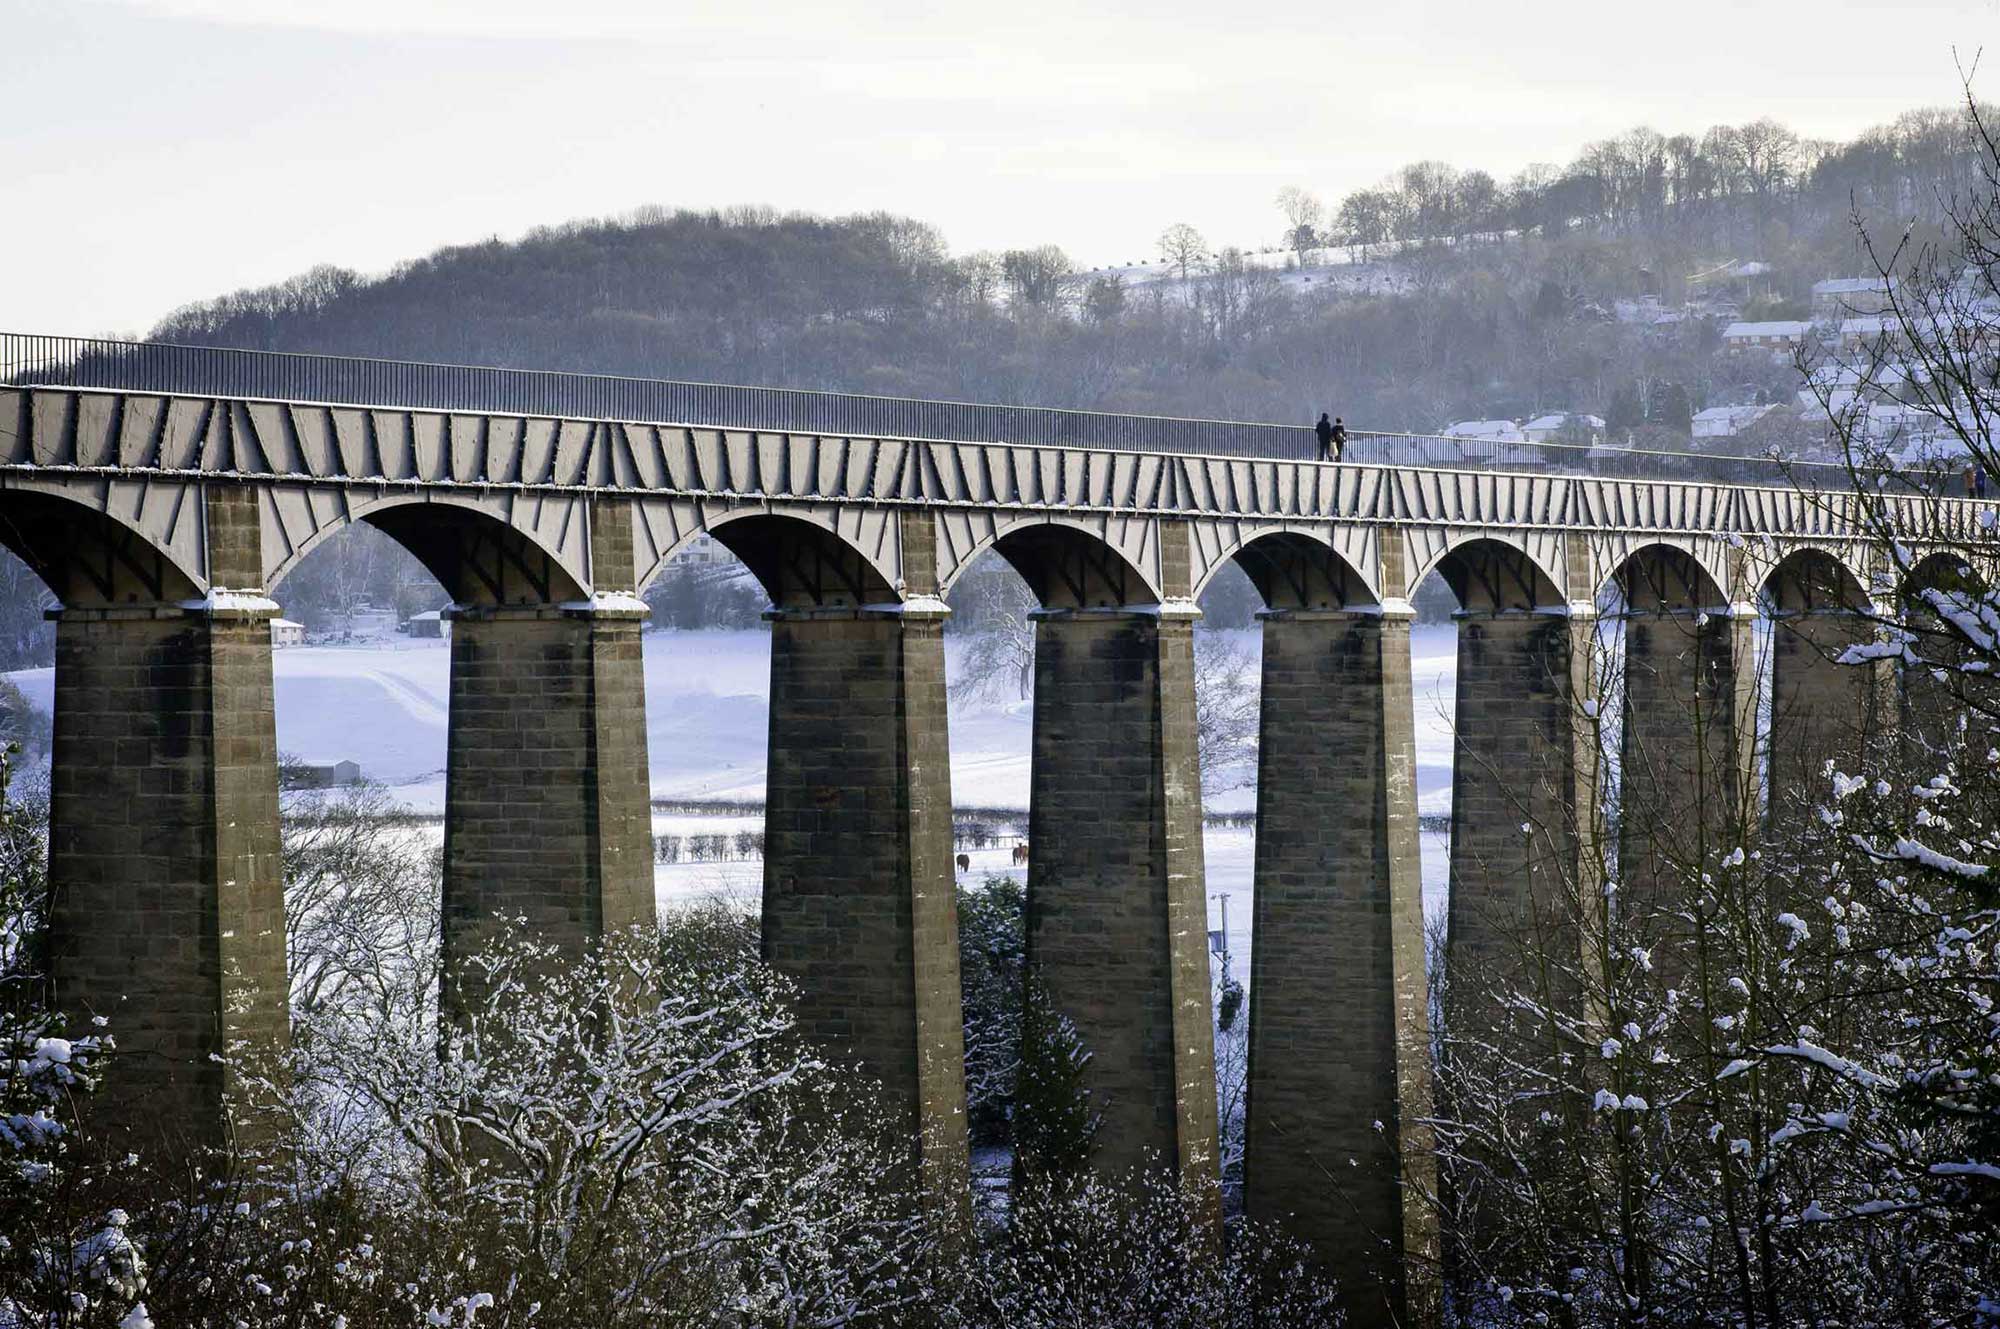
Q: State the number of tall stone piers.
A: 9